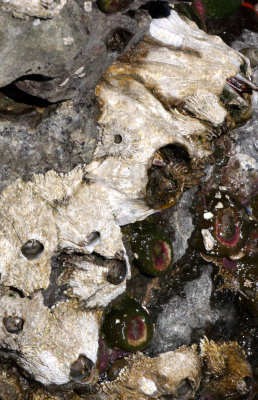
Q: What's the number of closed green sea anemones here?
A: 3